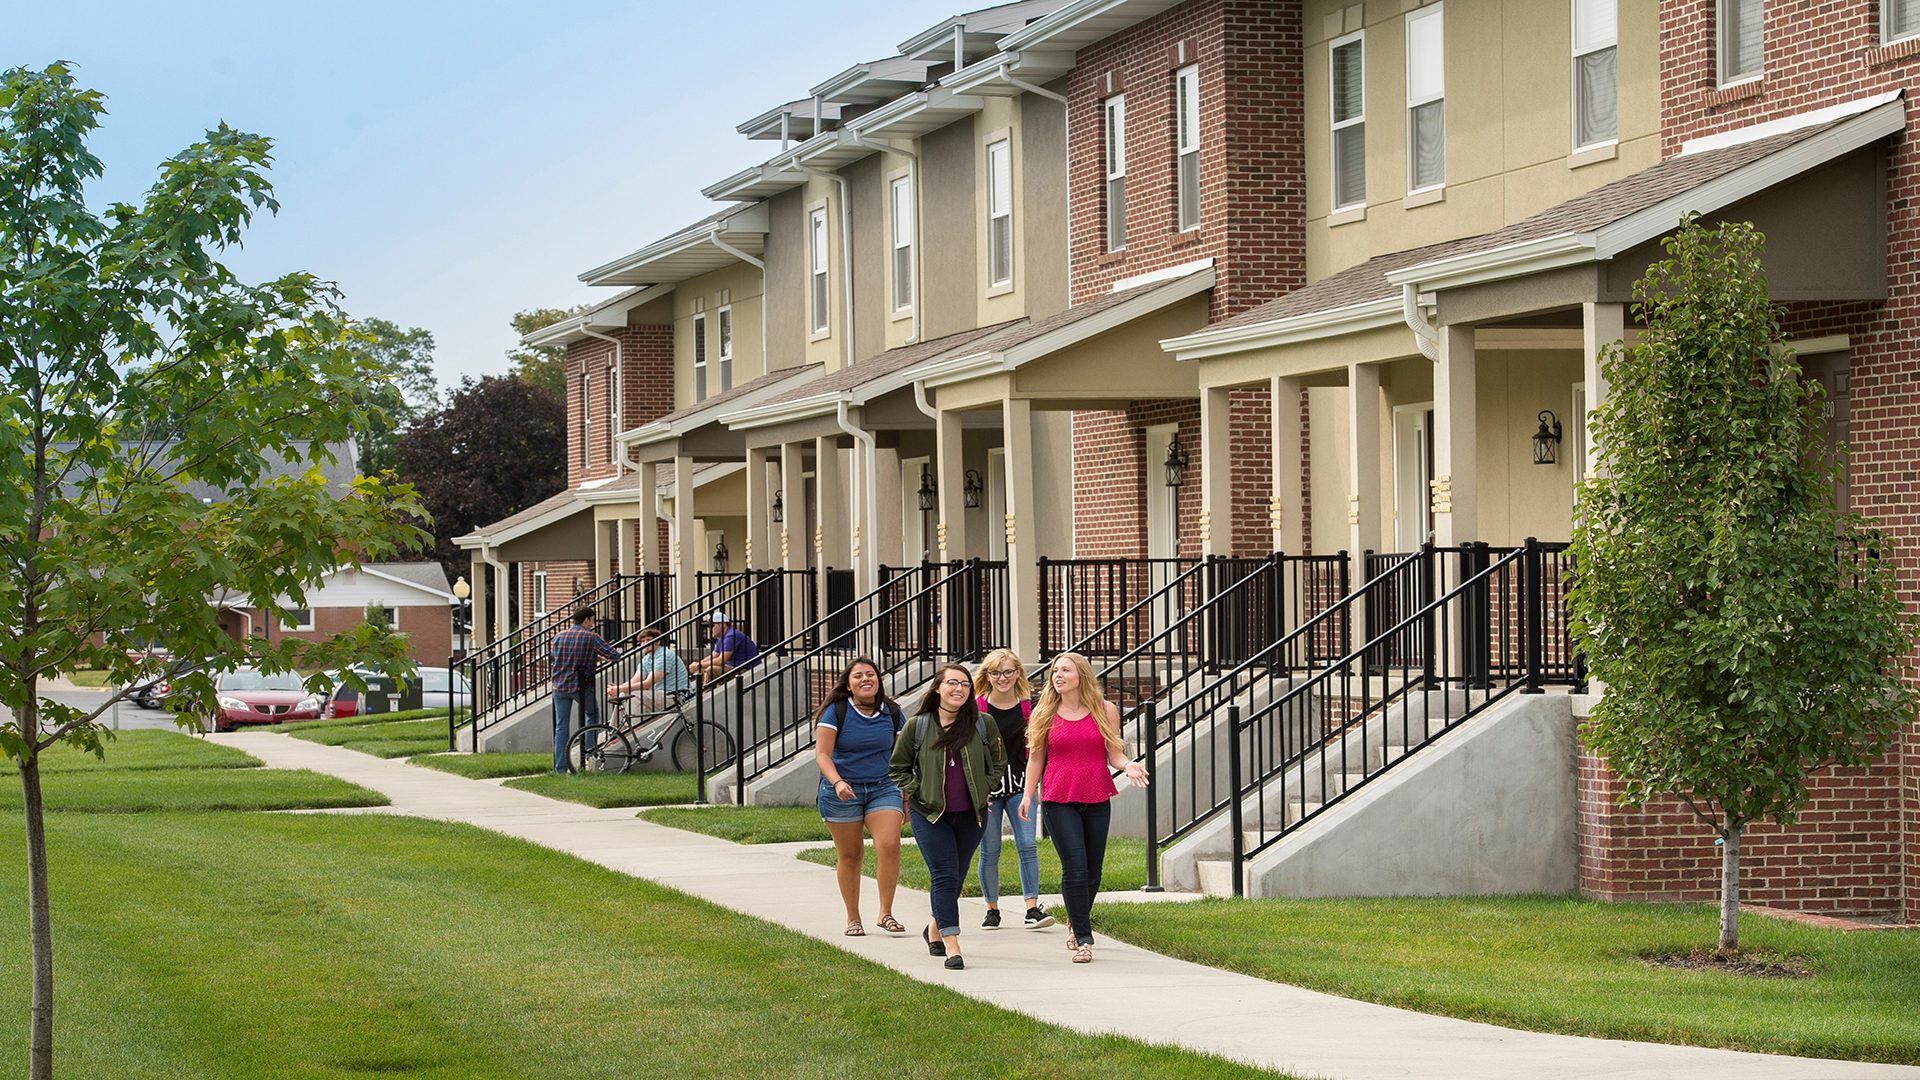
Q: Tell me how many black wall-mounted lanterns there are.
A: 6